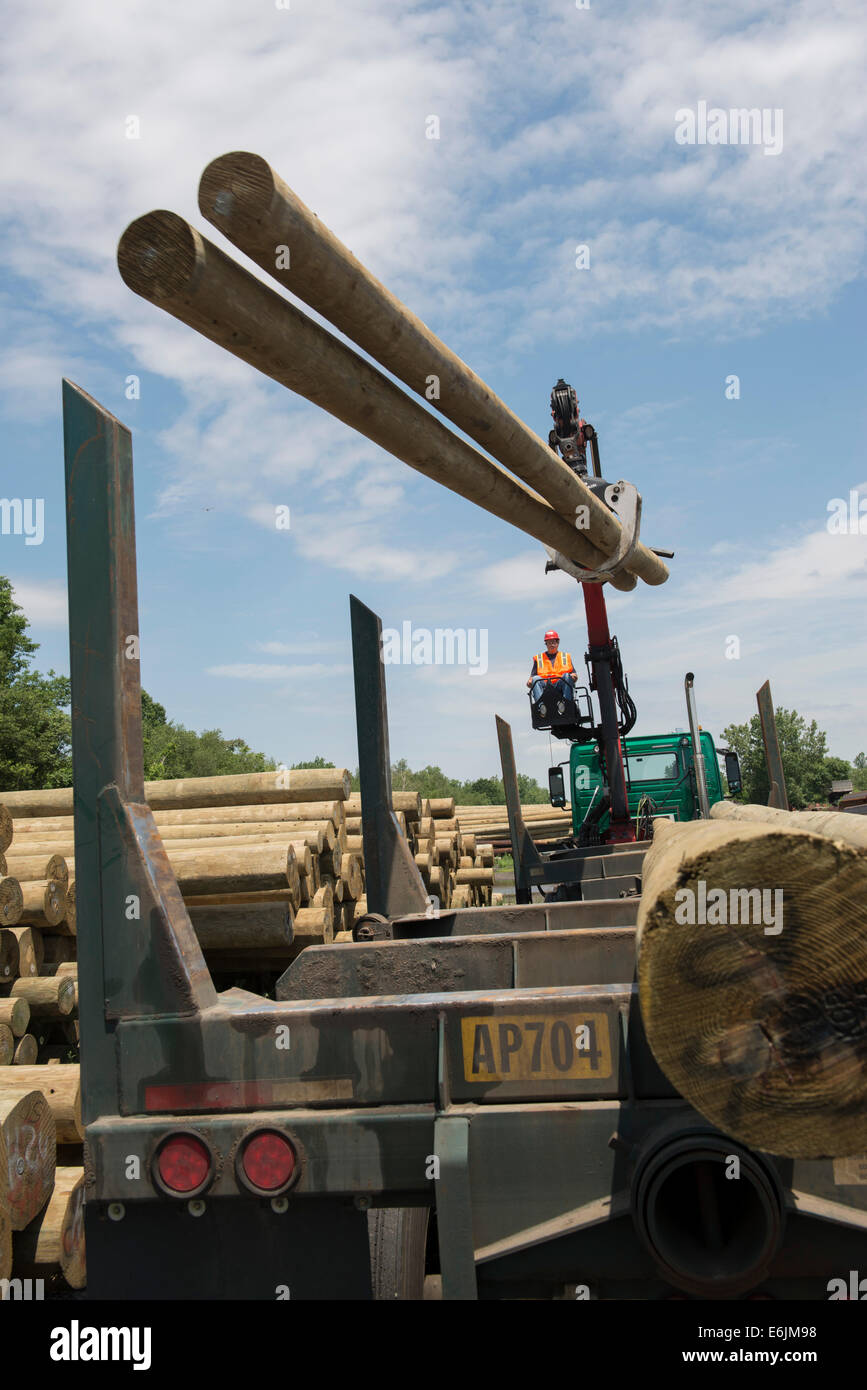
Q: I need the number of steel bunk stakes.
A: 4